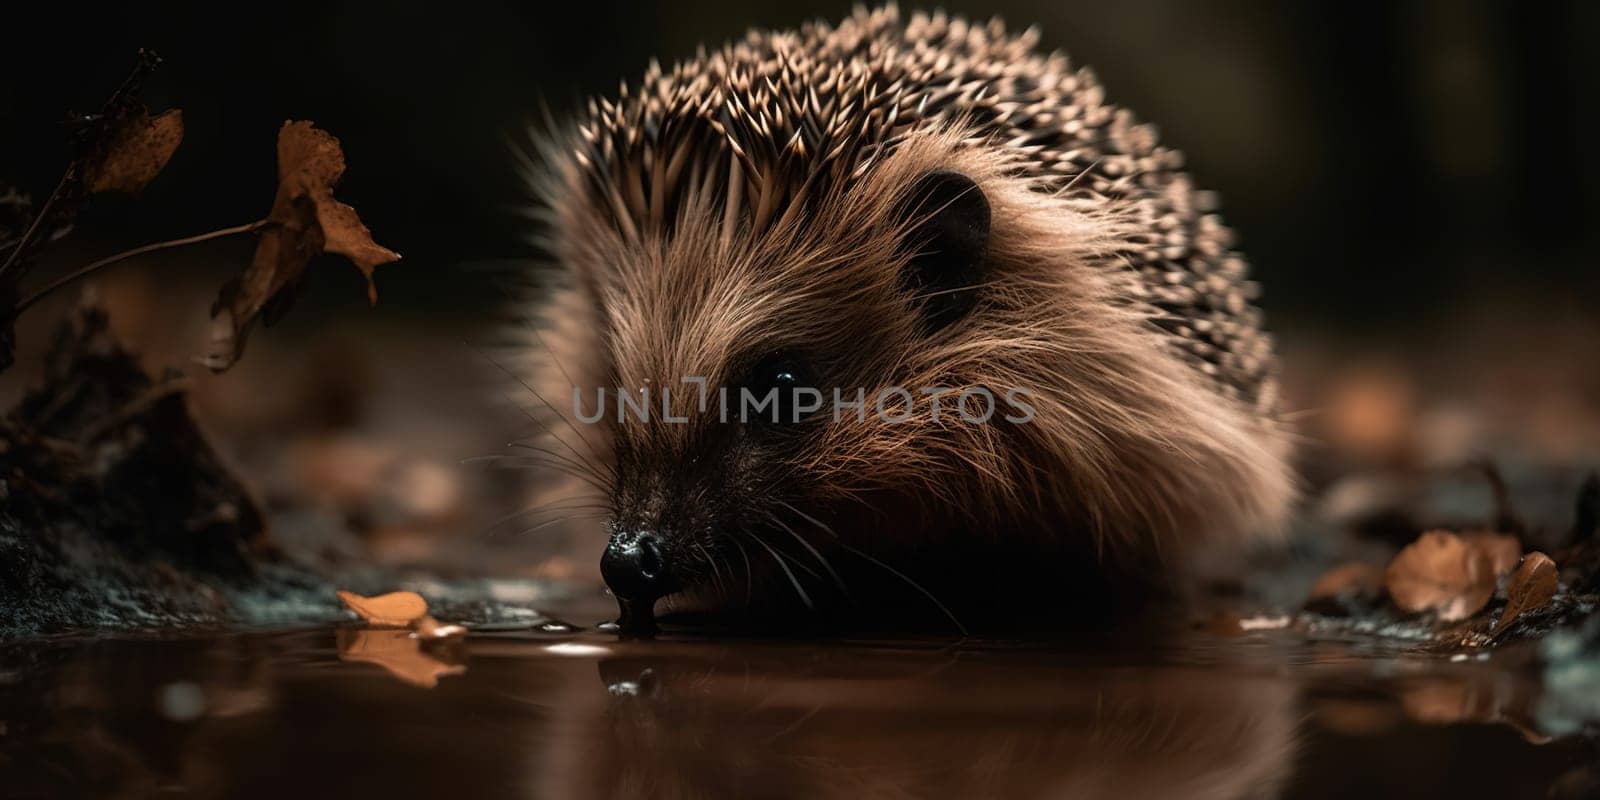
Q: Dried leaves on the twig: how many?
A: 2